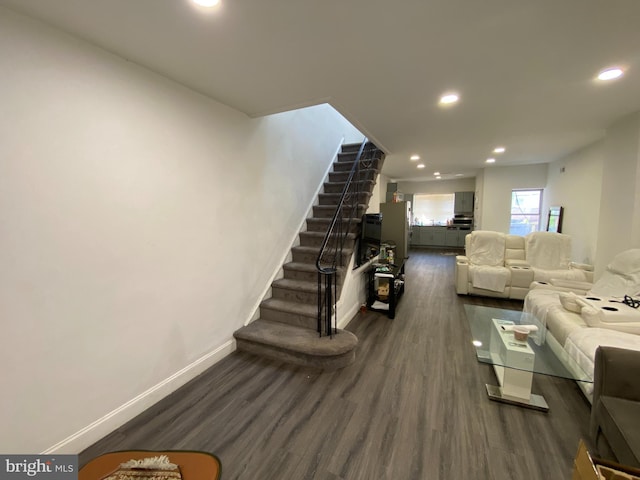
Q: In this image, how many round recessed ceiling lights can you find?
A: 9